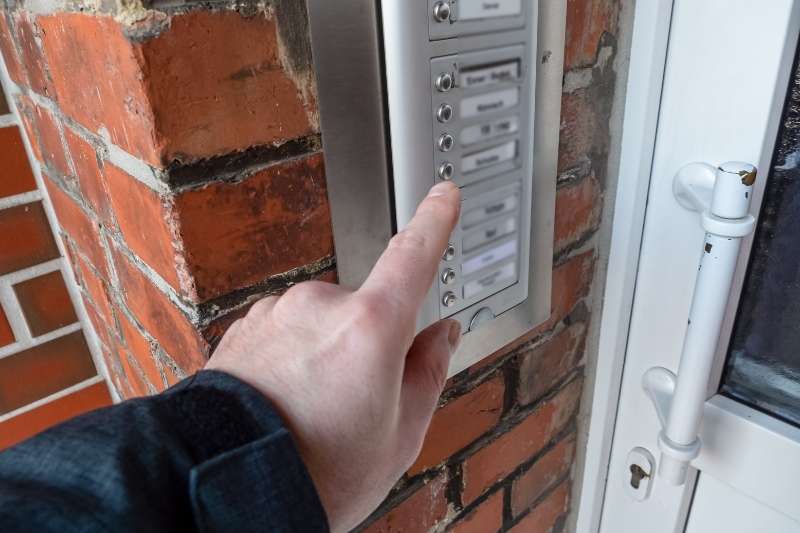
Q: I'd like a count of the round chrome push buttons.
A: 8